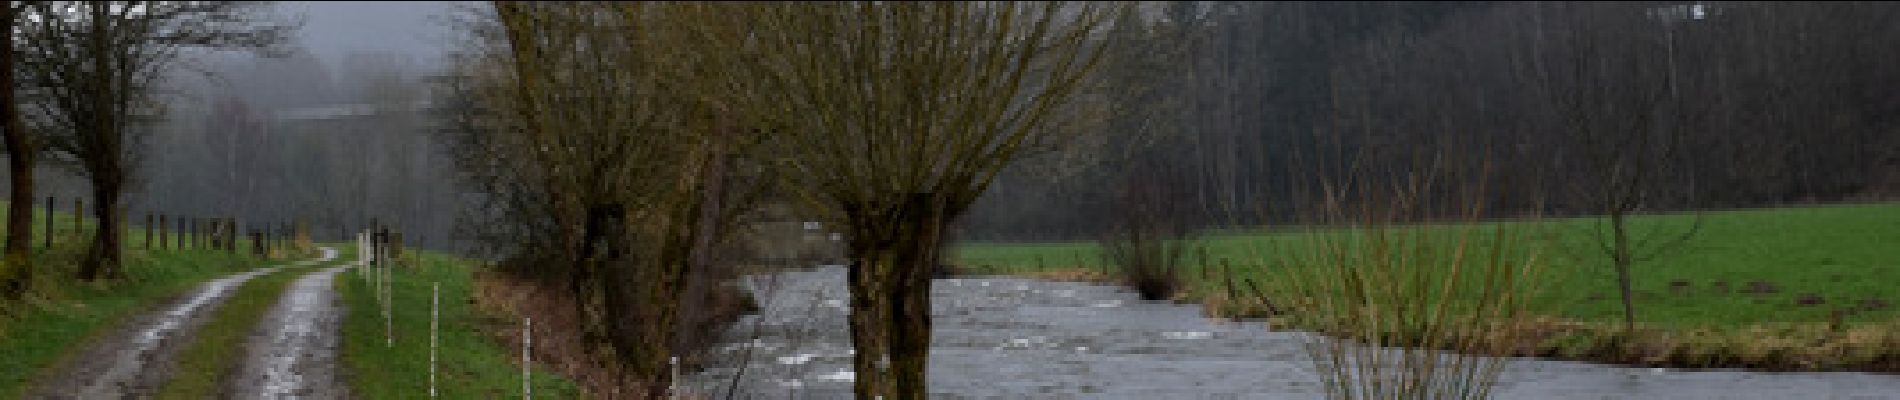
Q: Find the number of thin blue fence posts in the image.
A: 0